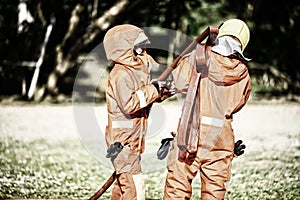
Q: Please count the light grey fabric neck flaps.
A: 1